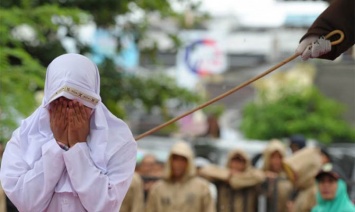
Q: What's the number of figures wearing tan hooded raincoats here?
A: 4